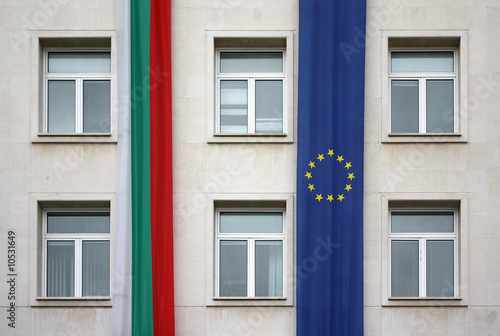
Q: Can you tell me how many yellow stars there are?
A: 12